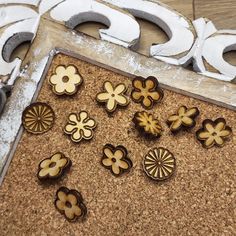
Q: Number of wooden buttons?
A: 12